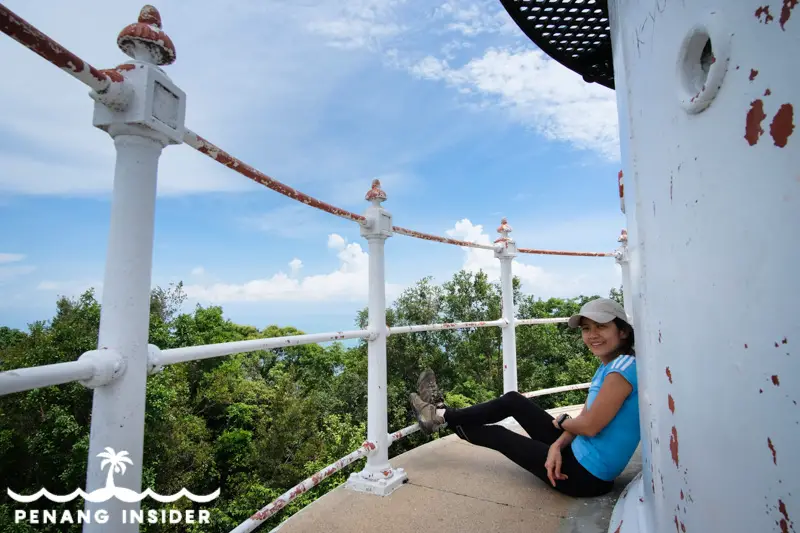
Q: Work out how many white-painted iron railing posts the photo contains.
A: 4